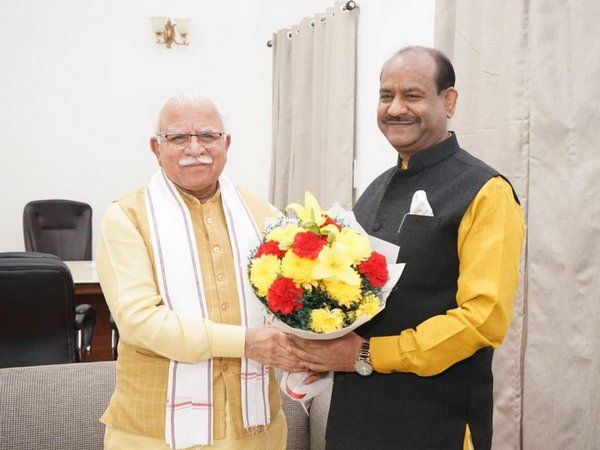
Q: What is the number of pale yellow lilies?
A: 2